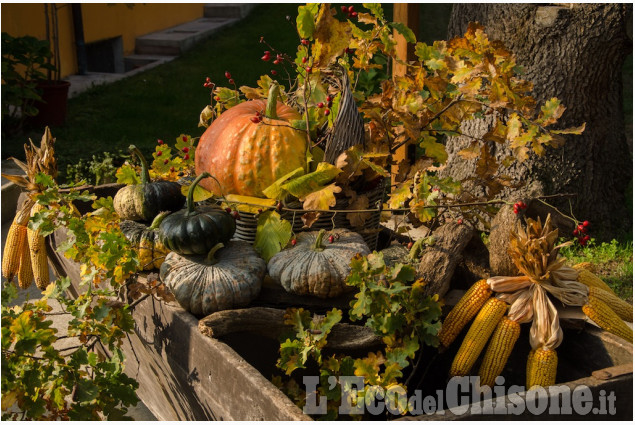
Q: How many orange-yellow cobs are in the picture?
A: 11